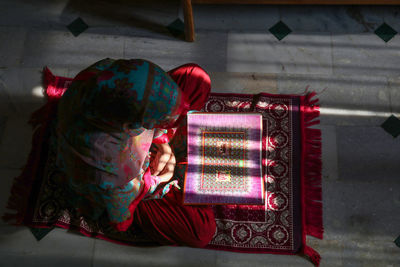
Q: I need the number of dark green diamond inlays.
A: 7